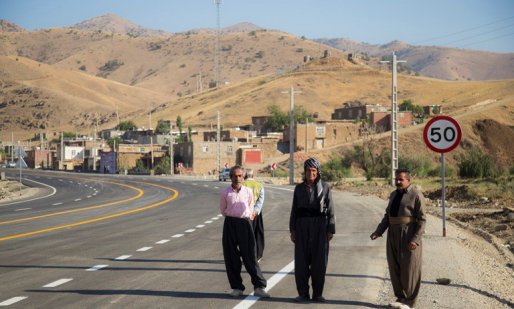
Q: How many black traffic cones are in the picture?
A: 0